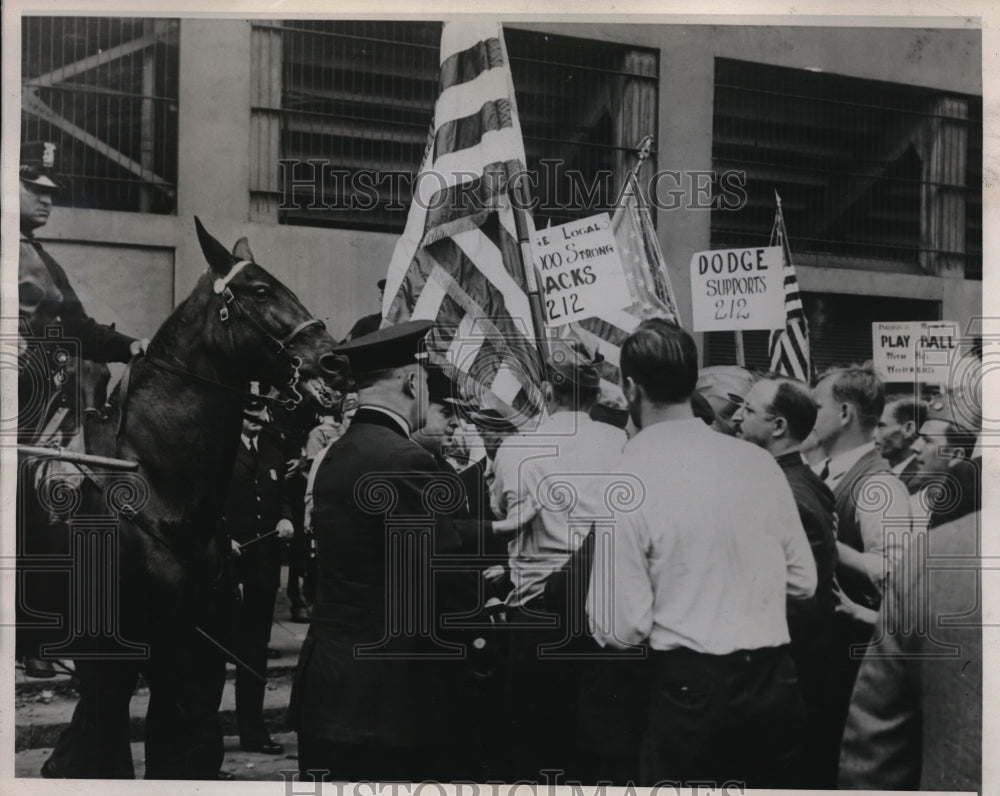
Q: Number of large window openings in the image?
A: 3